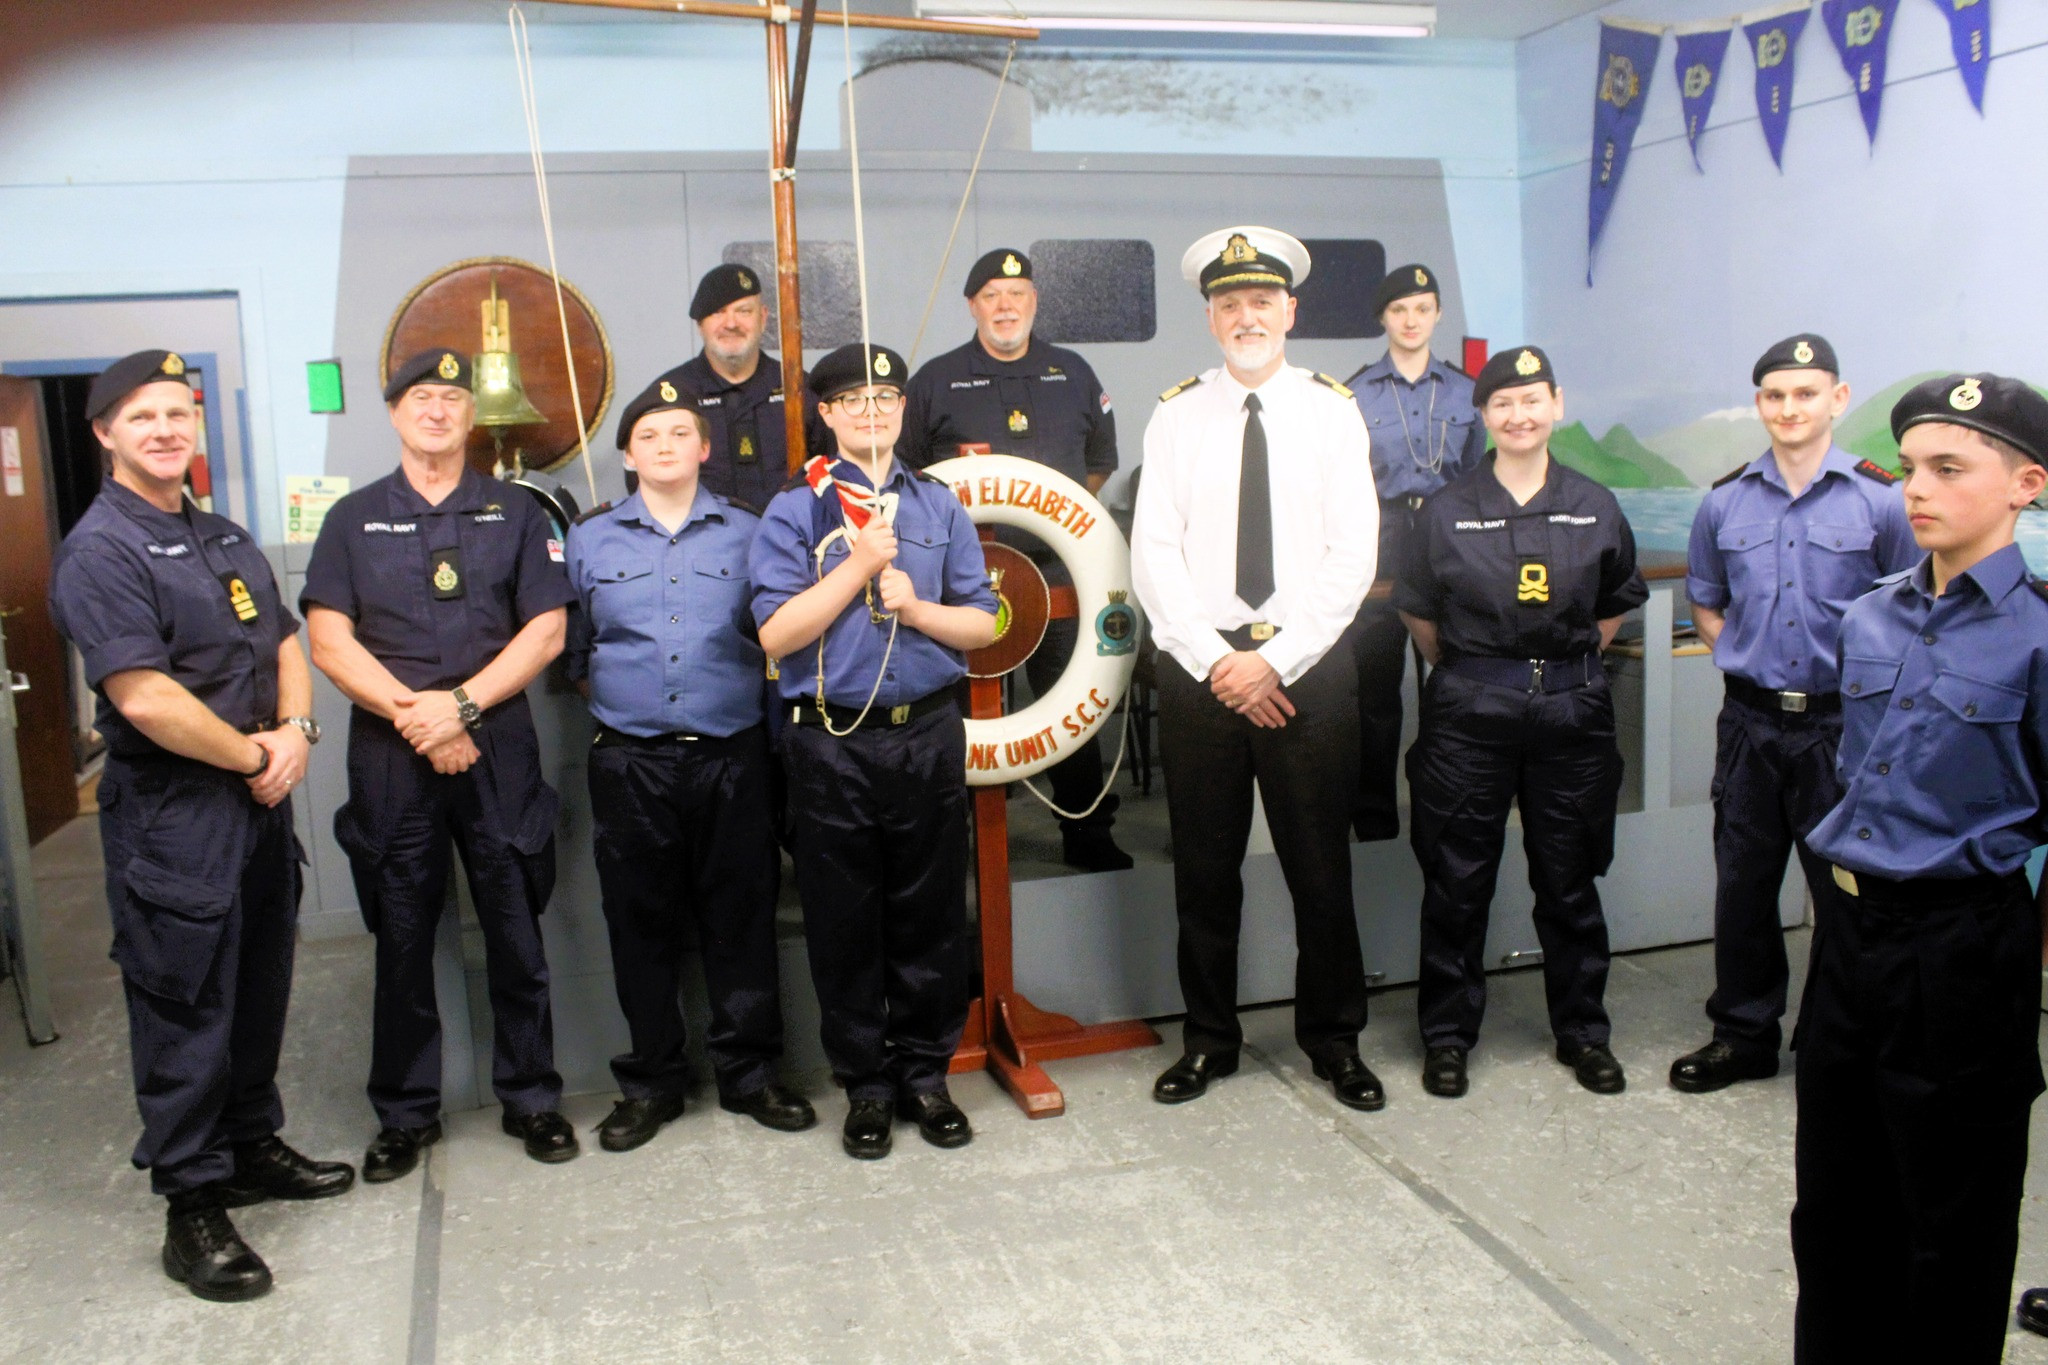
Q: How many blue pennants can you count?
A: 5